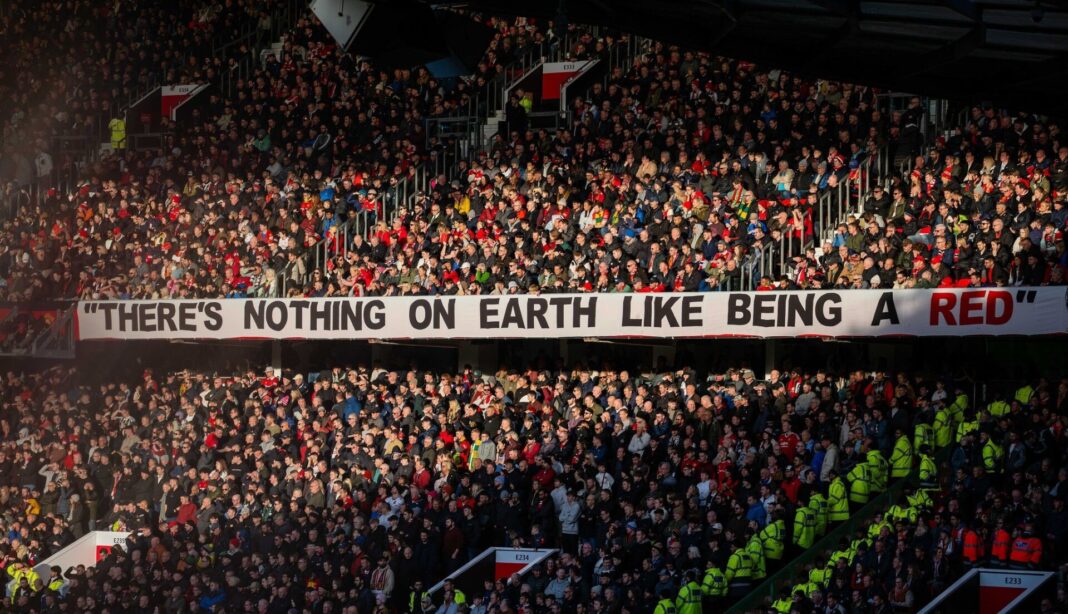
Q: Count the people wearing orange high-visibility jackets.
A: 3